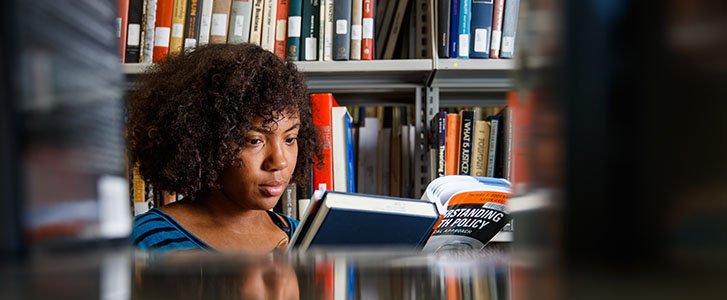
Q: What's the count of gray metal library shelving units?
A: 2